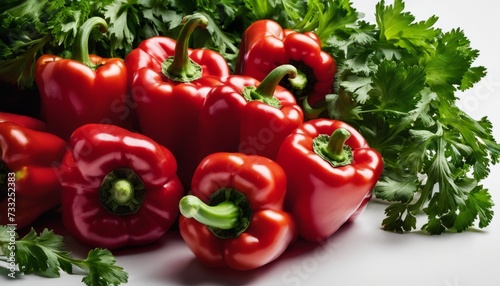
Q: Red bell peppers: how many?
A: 8